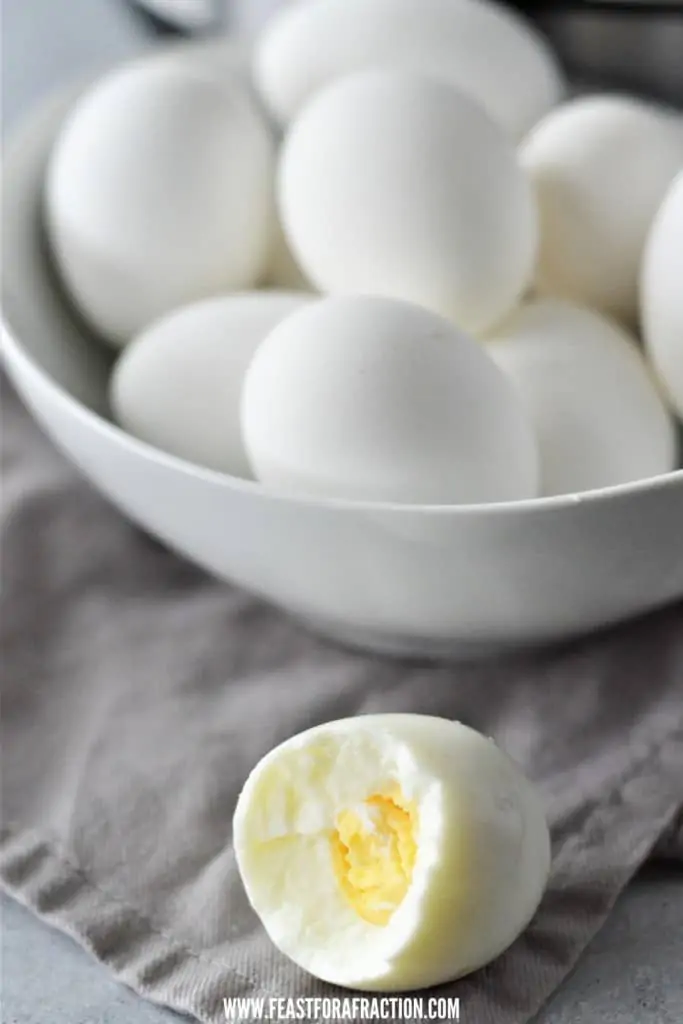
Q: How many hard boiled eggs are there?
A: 9